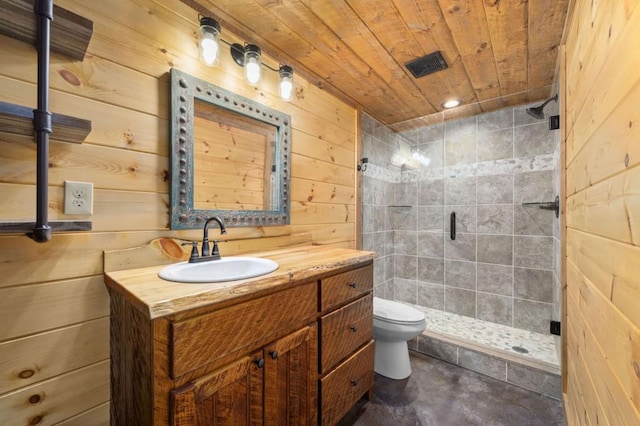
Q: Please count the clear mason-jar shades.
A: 3